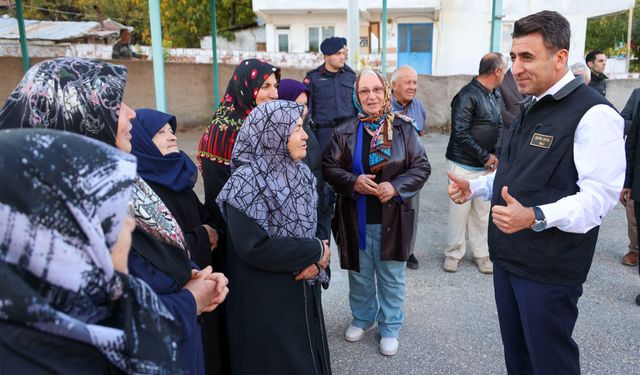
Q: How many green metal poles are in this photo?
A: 5